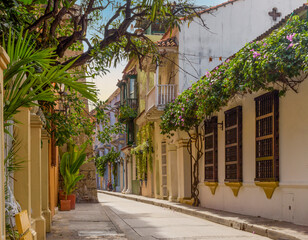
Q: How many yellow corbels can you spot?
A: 3